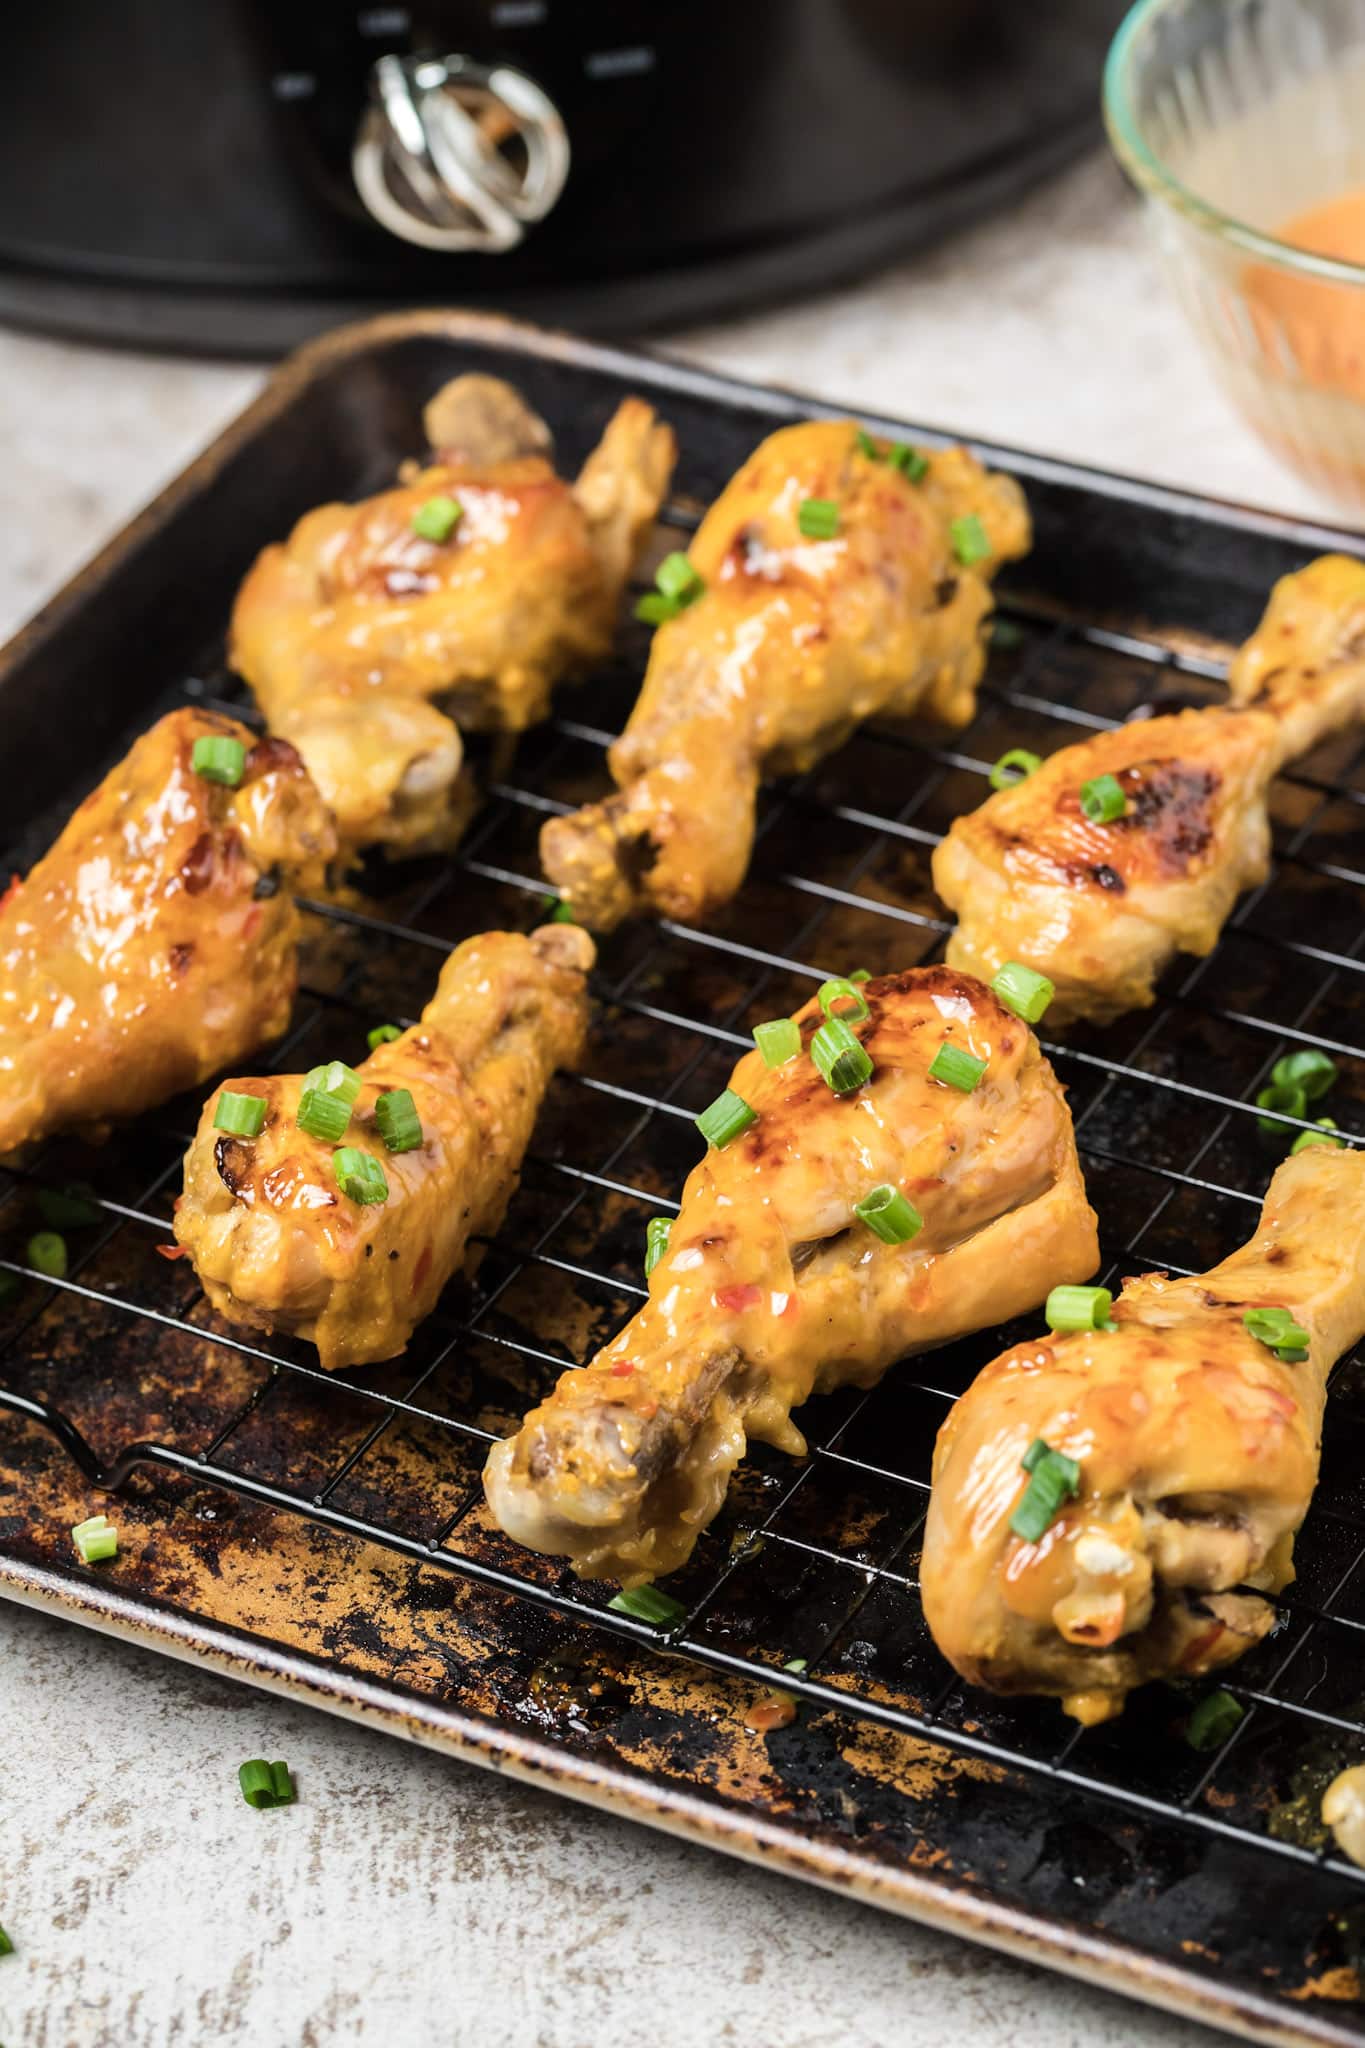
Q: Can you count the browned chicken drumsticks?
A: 7